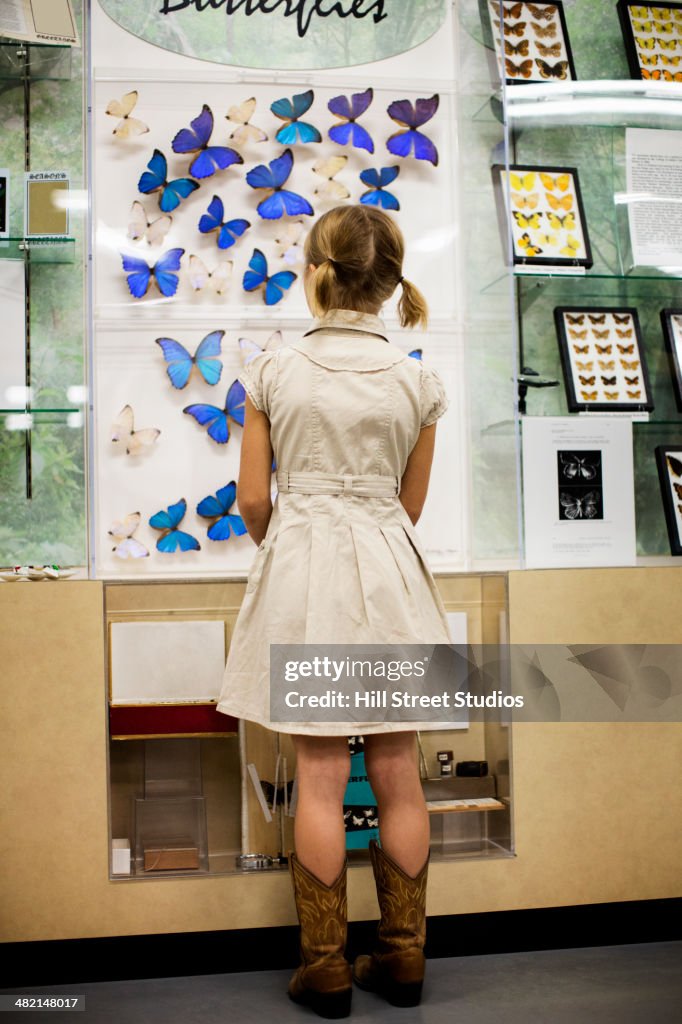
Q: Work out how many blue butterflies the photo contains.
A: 15